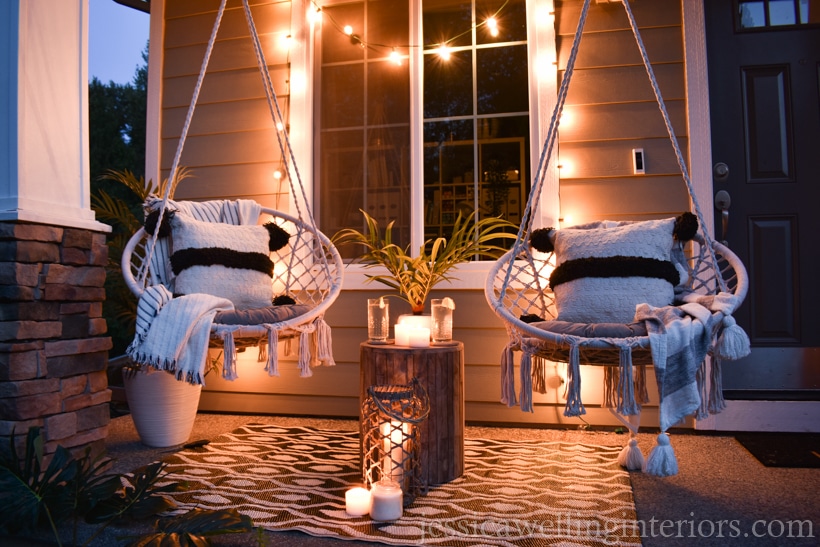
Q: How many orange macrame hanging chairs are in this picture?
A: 0